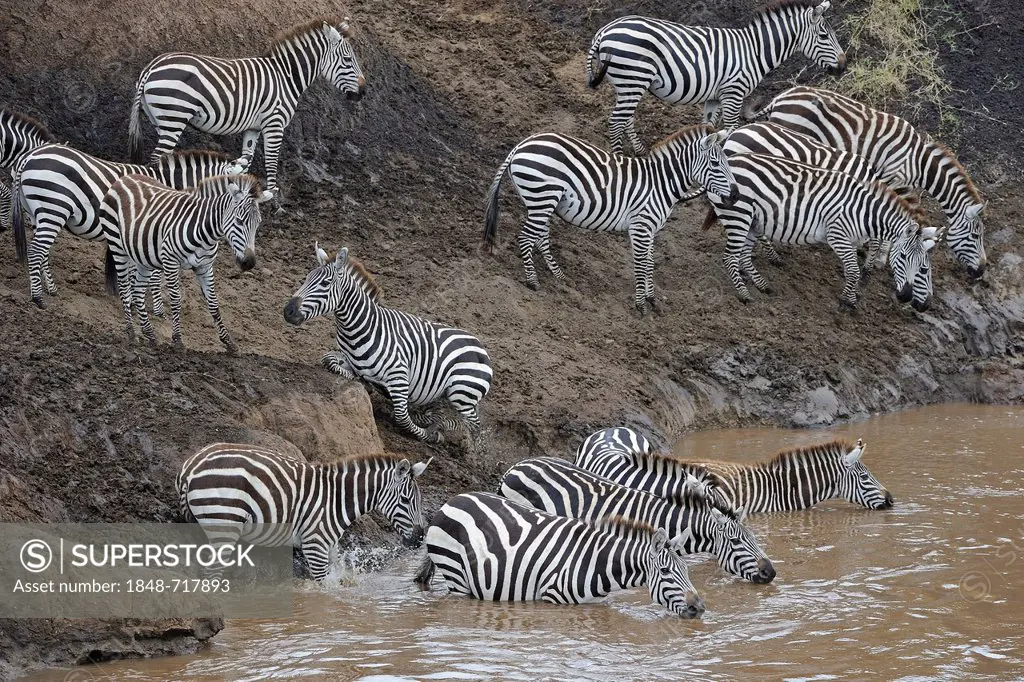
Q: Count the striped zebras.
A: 15